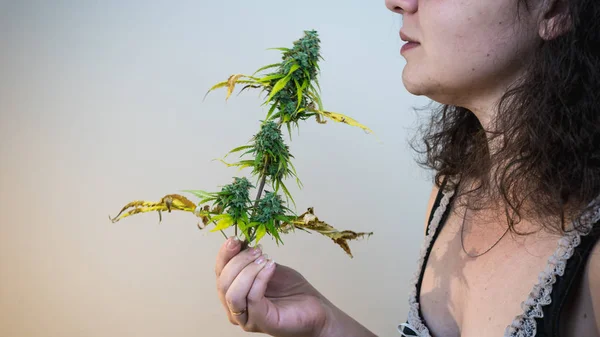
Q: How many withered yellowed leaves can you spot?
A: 4